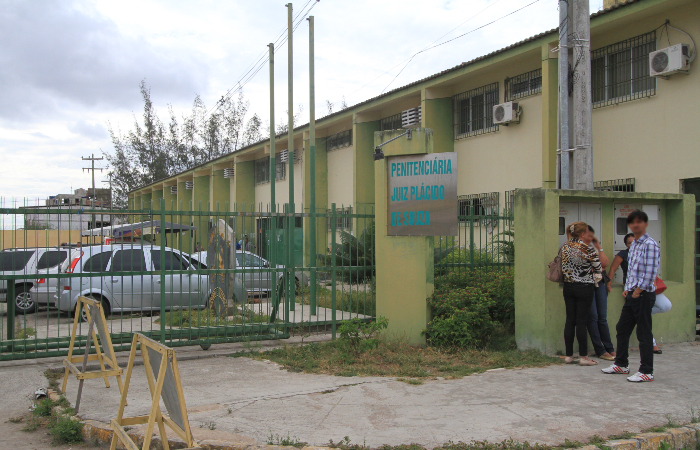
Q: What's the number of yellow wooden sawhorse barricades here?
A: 2